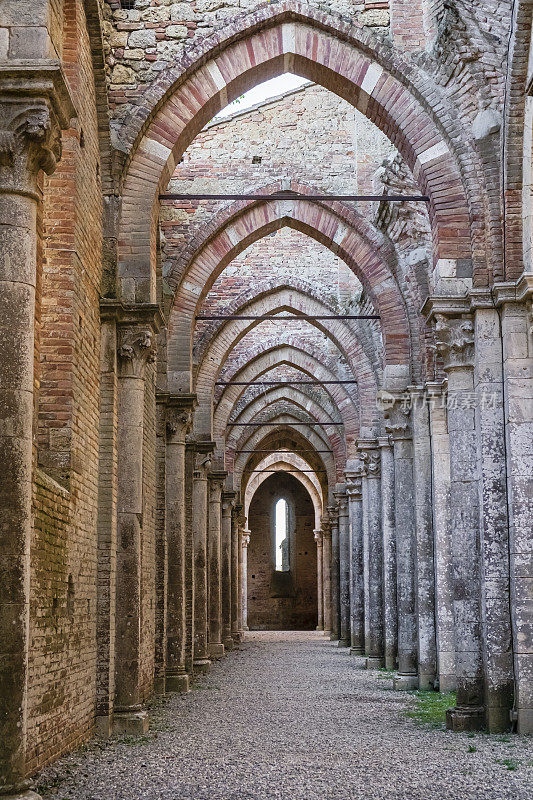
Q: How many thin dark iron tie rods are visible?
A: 6